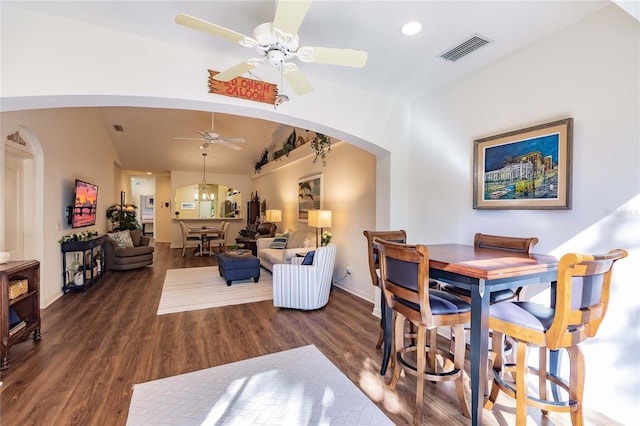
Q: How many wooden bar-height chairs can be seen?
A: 4